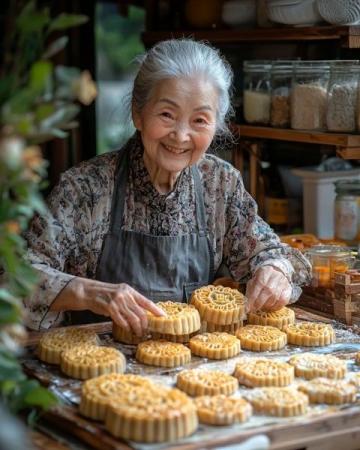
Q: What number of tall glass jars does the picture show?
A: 4